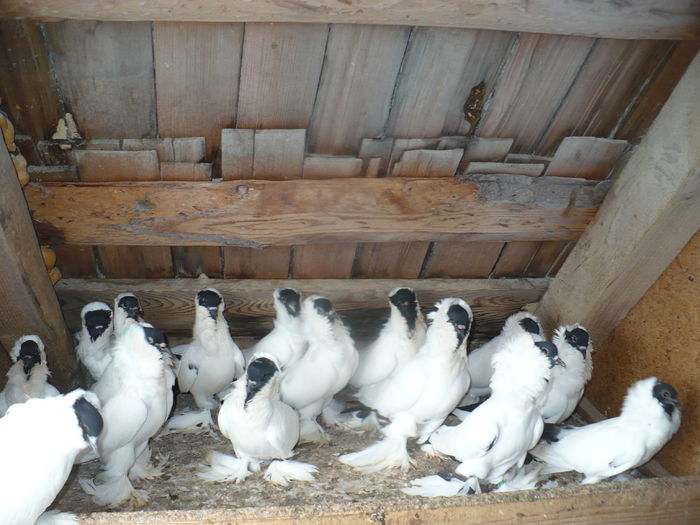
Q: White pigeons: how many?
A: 15